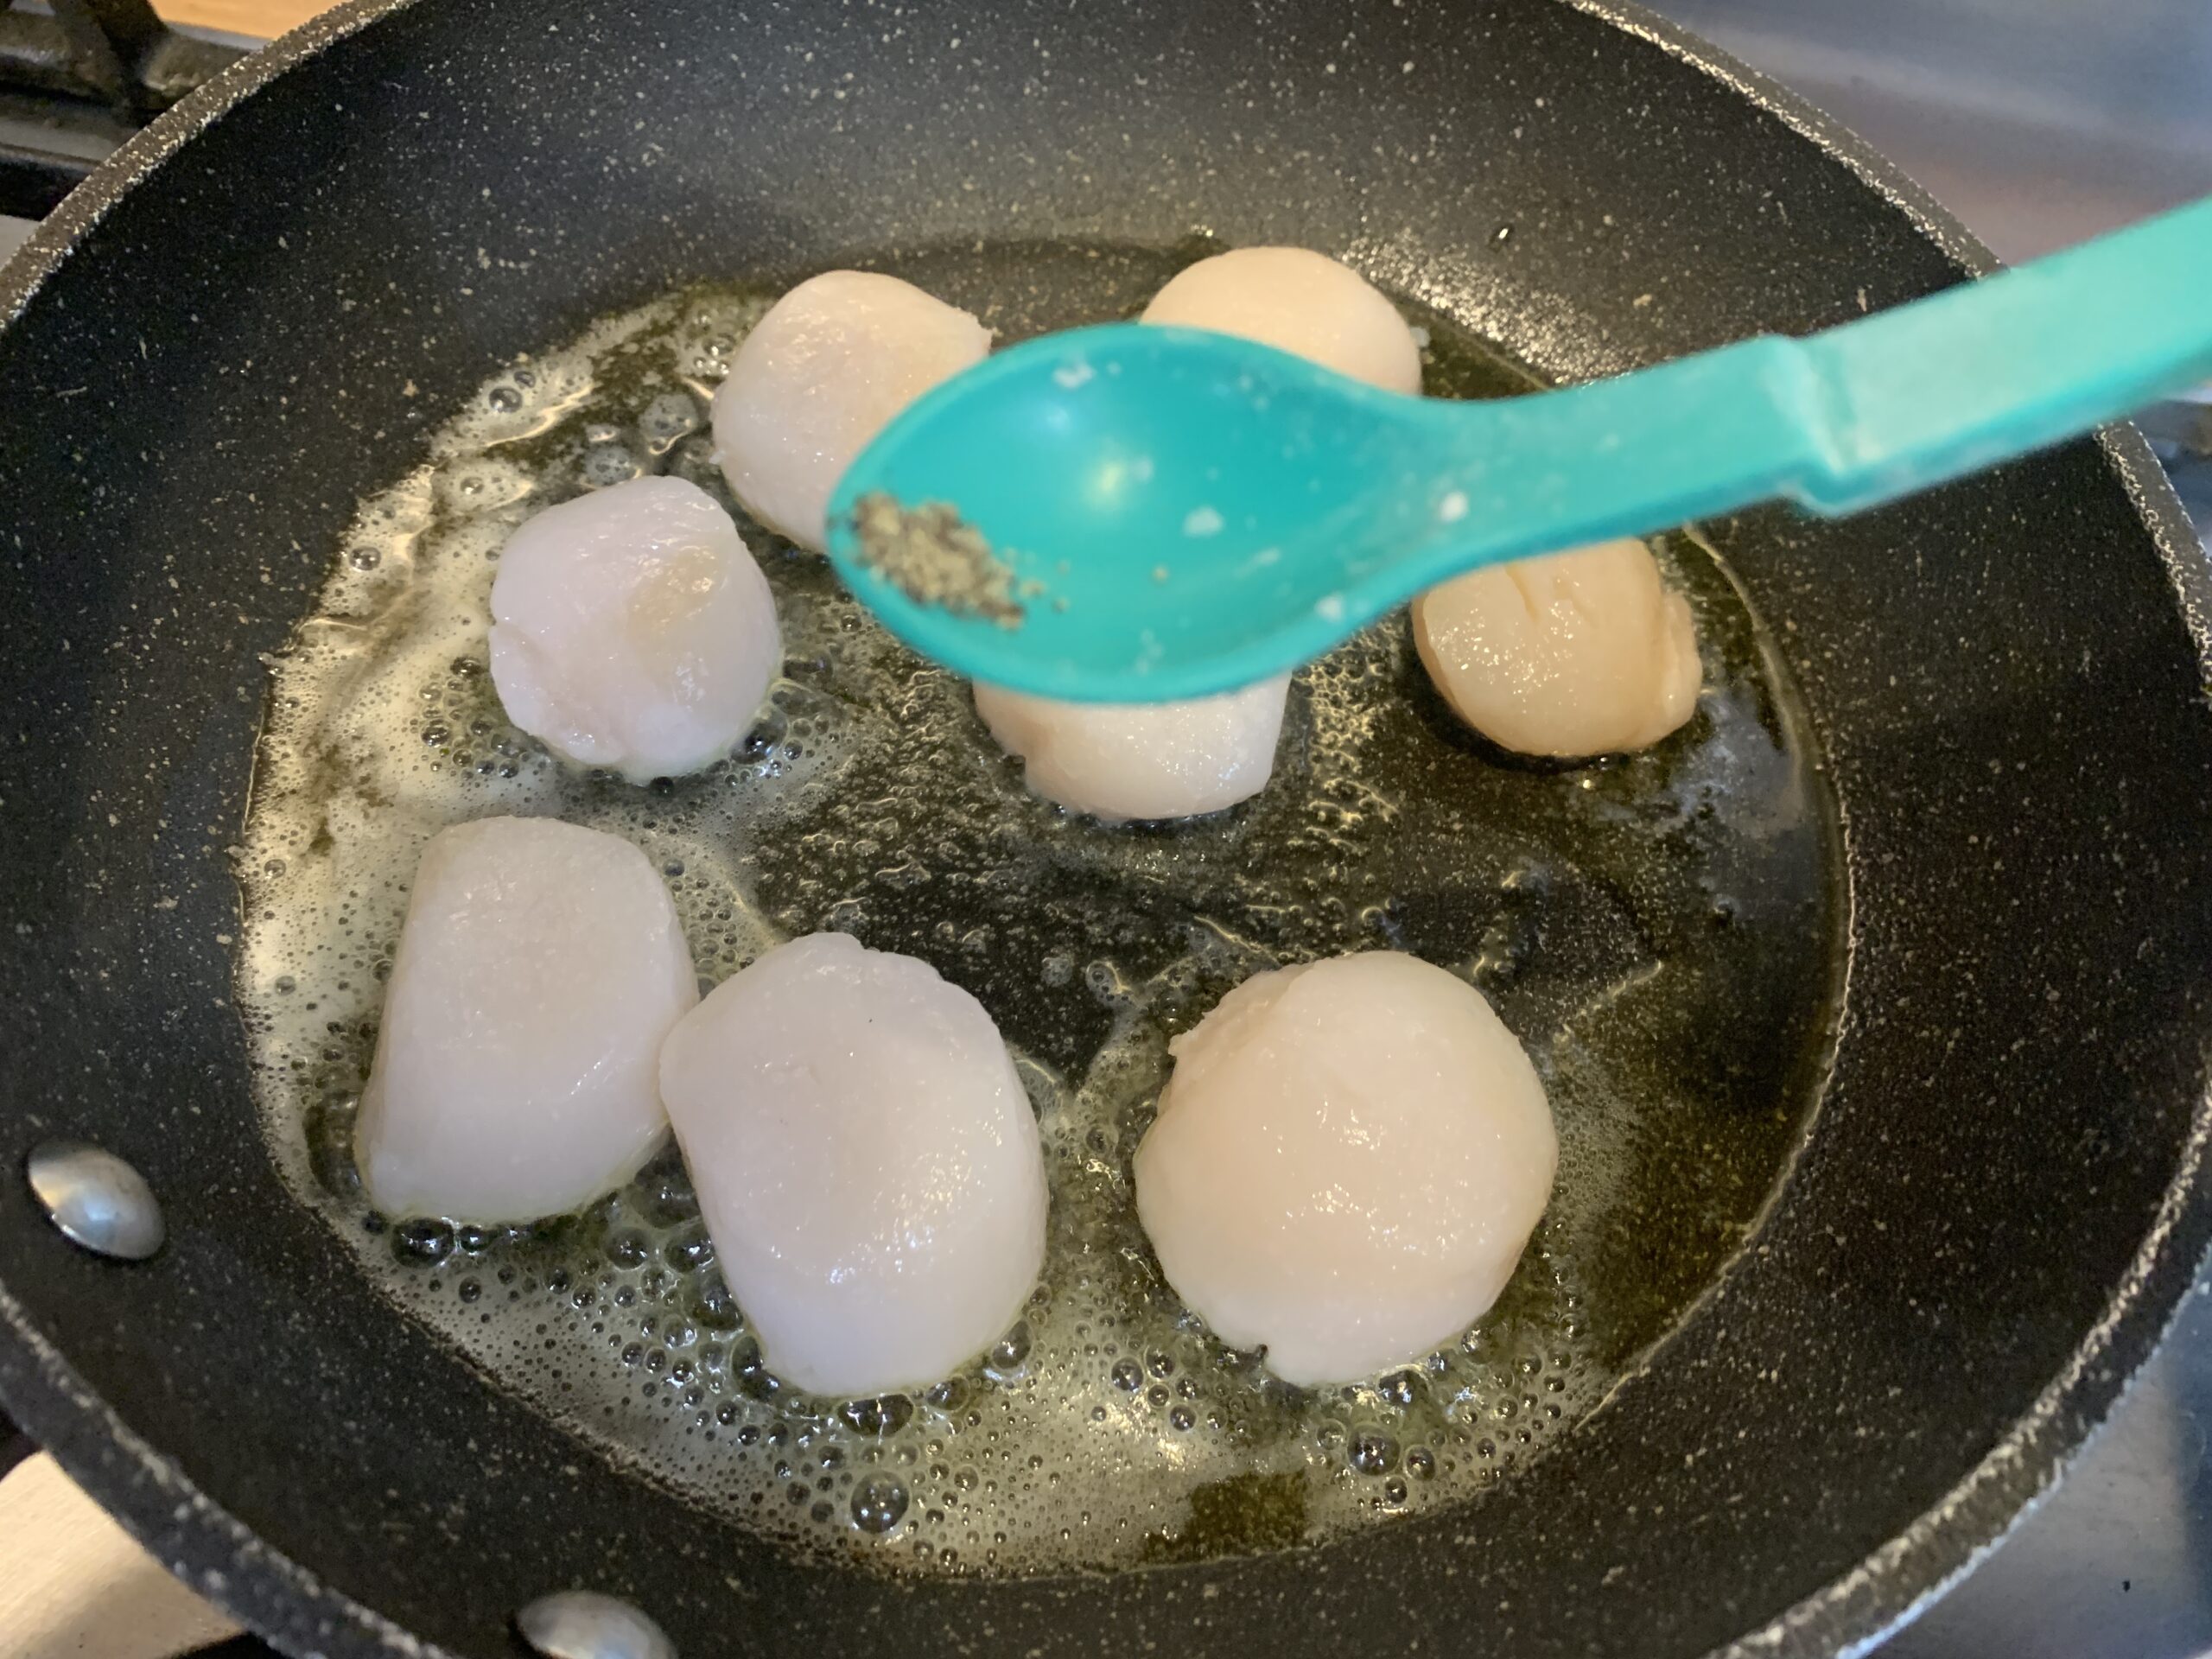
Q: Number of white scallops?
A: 8